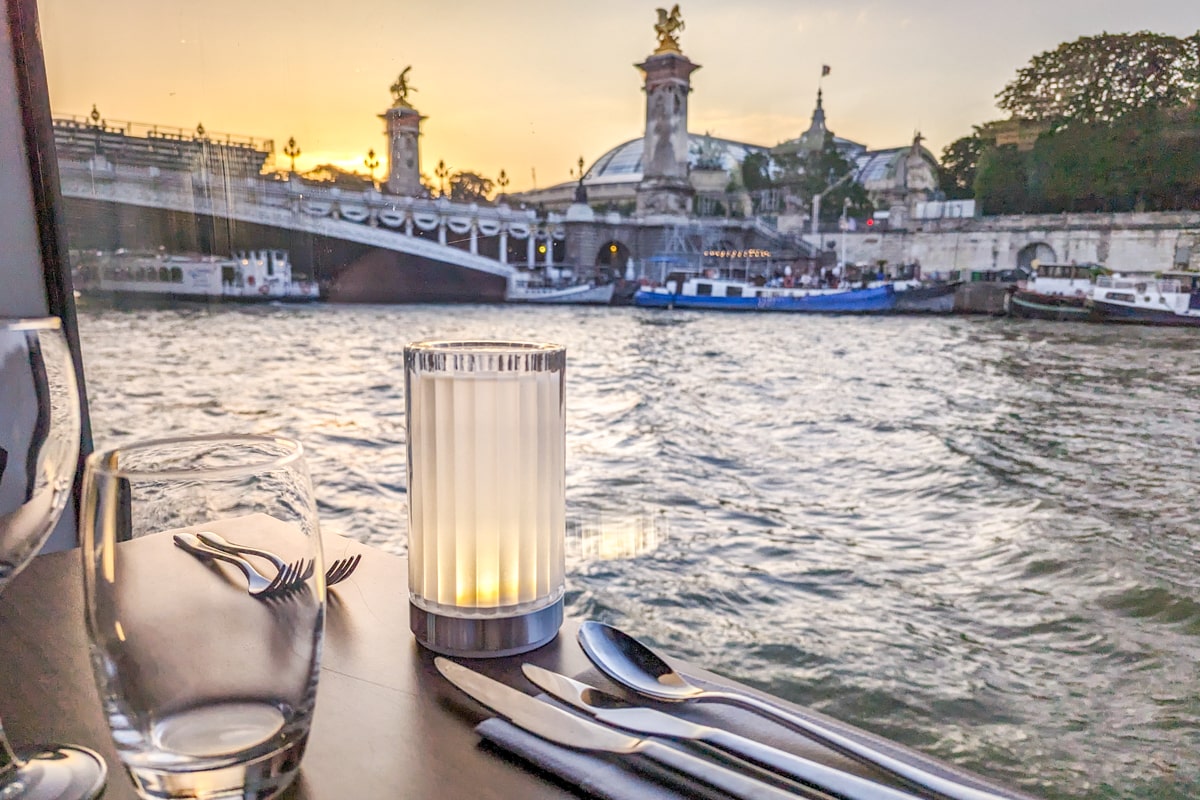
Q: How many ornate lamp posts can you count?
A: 7